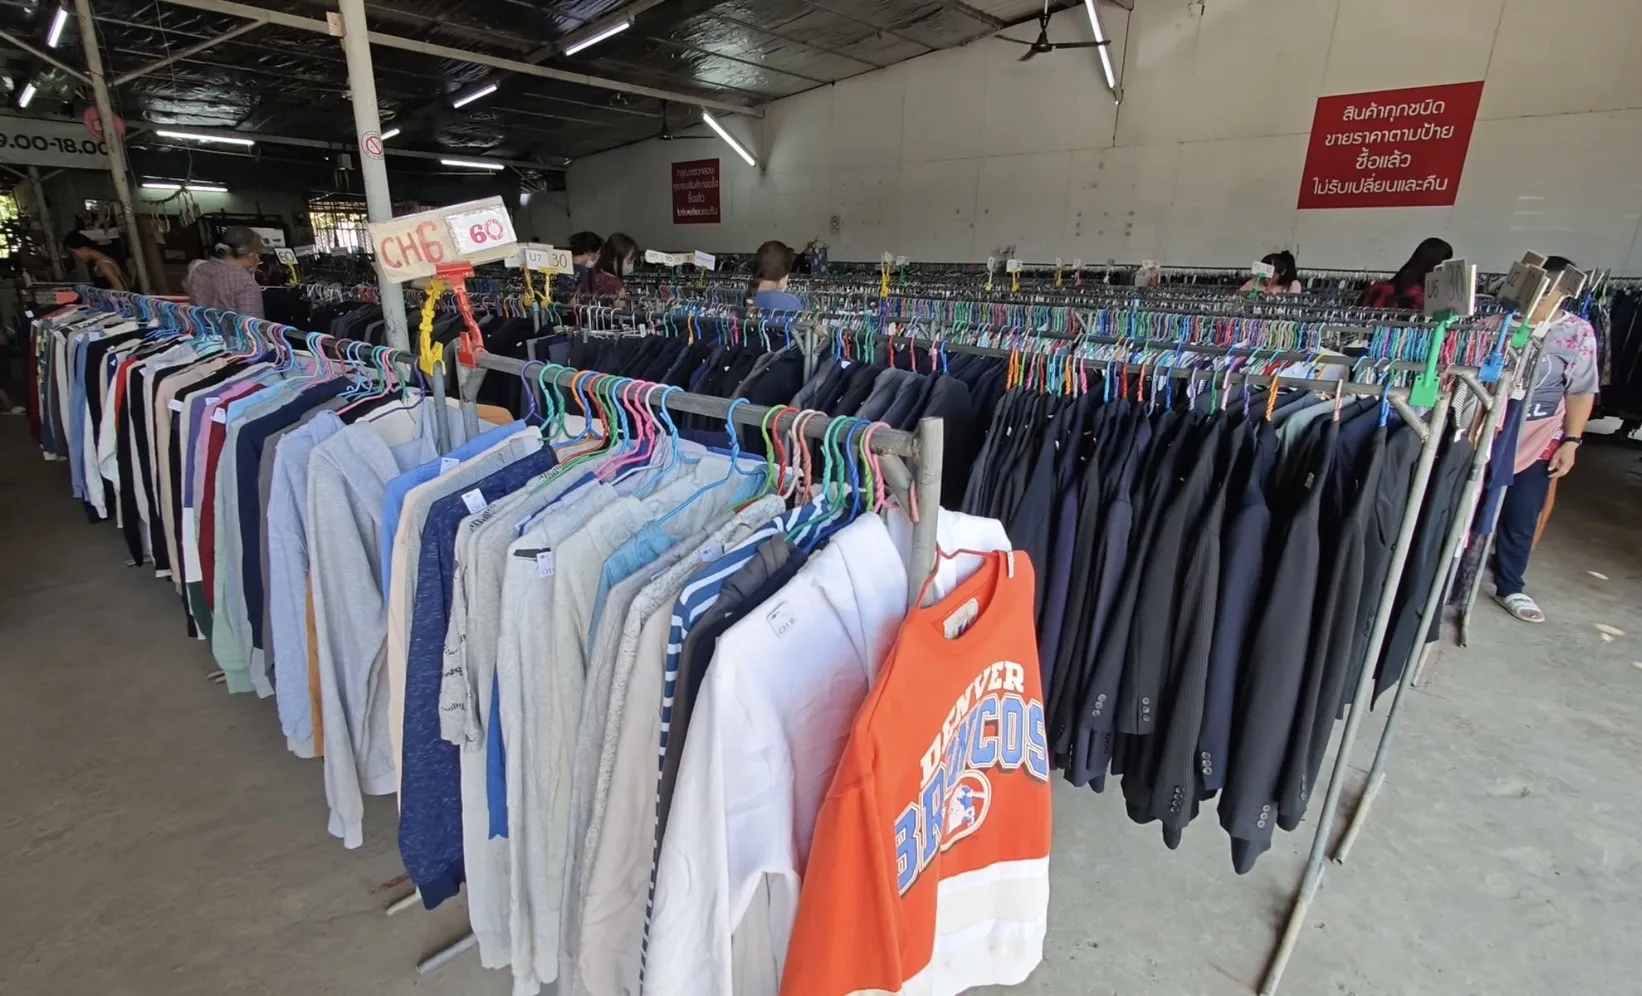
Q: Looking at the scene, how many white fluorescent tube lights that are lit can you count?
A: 10